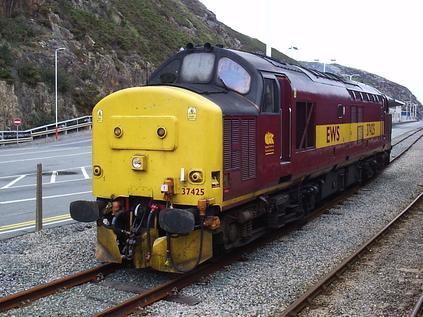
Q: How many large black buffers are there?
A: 2